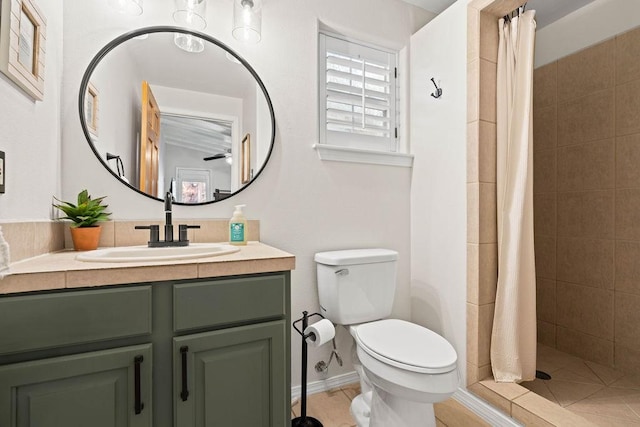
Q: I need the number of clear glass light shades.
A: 3